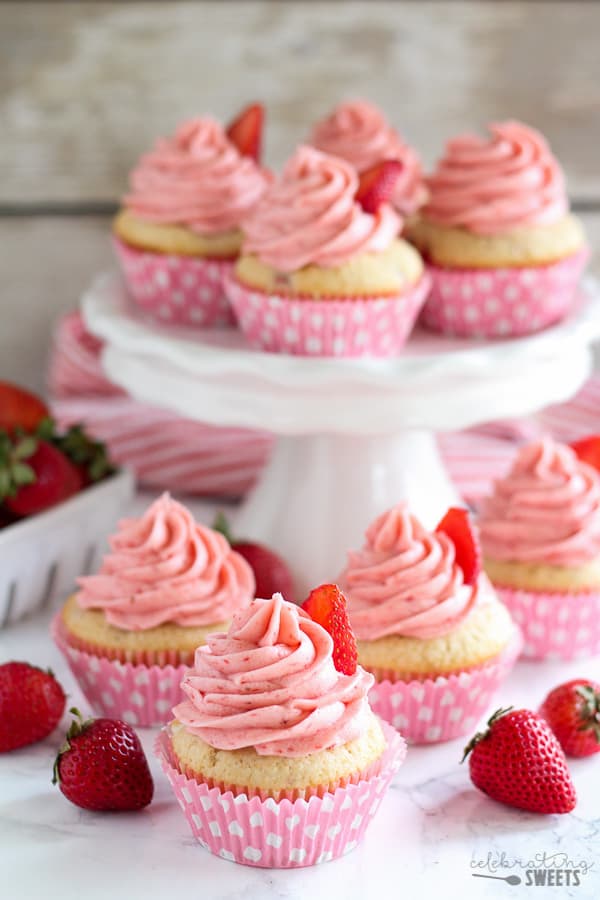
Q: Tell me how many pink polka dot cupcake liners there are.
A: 7